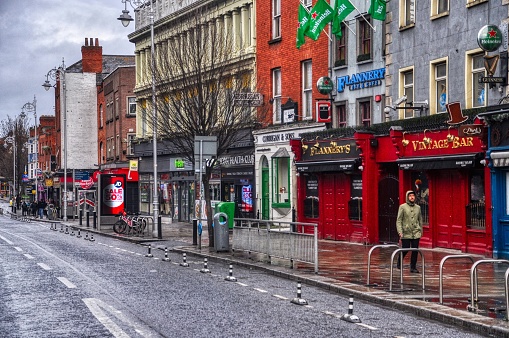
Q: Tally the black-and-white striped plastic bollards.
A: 15